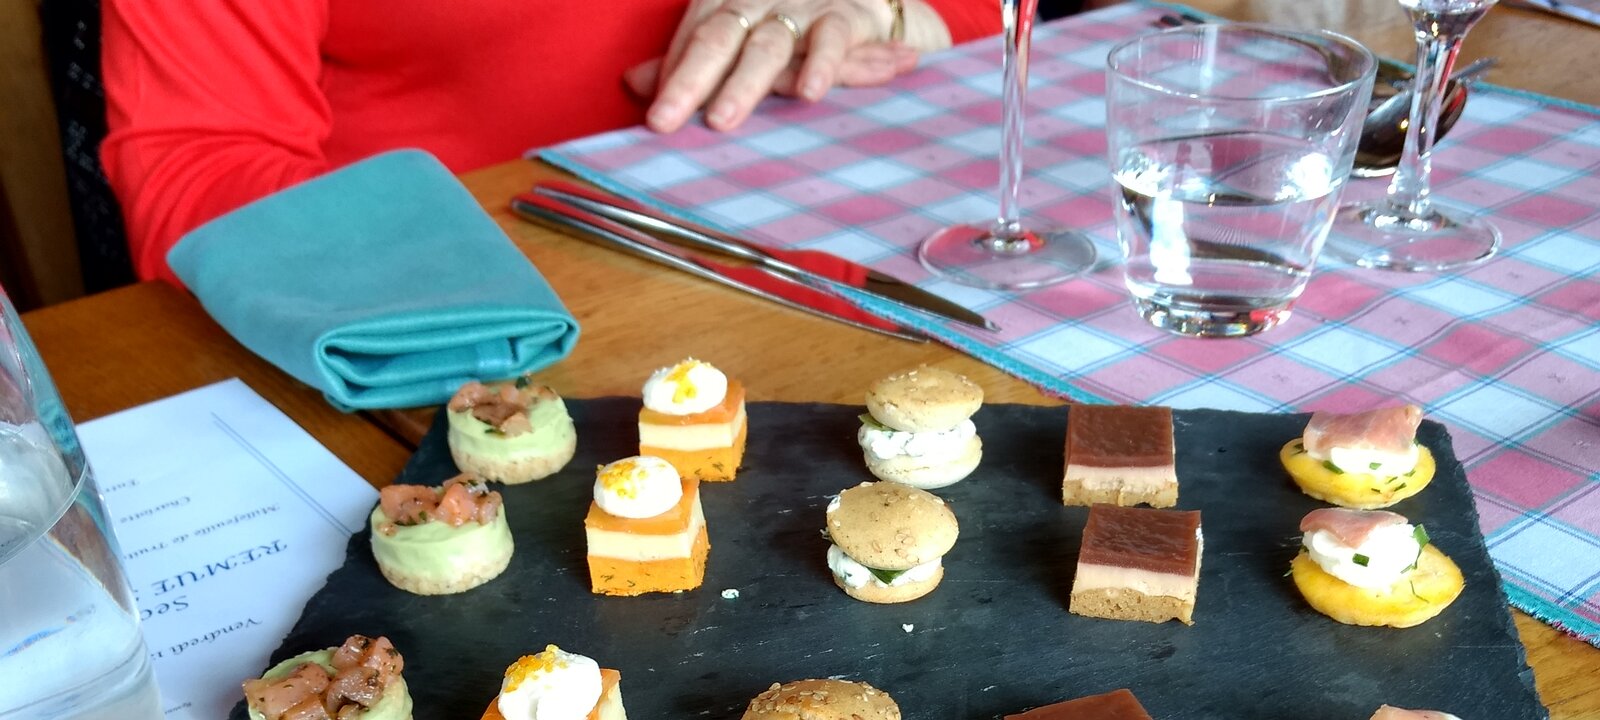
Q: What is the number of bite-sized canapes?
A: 15